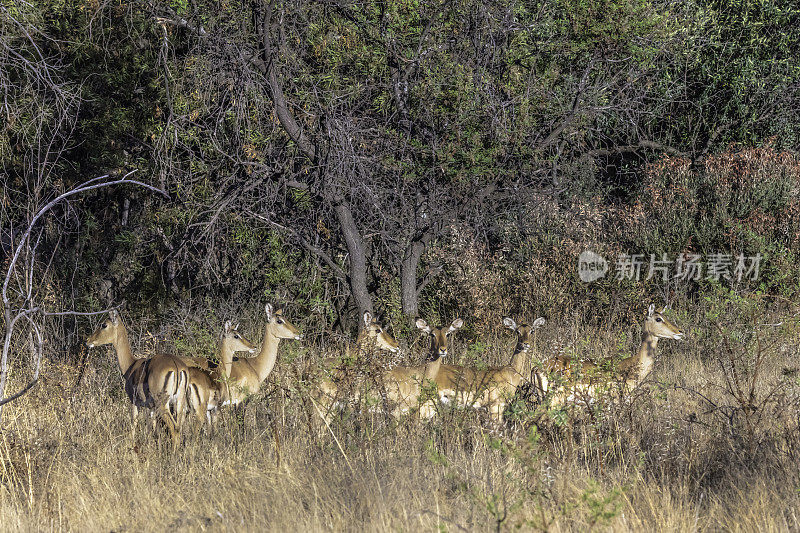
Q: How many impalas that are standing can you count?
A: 7